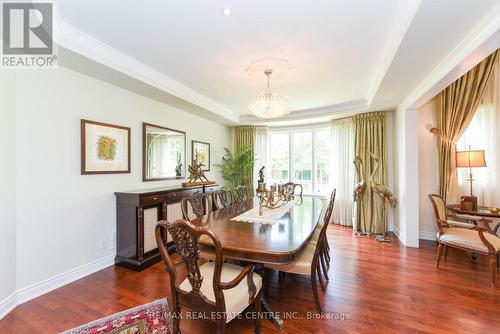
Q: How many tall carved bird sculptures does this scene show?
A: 2